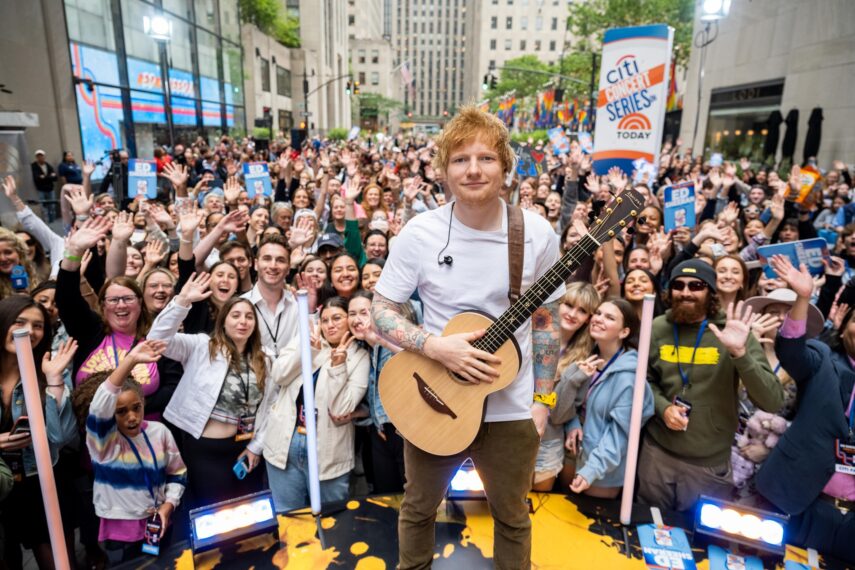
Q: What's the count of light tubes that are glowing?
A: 3